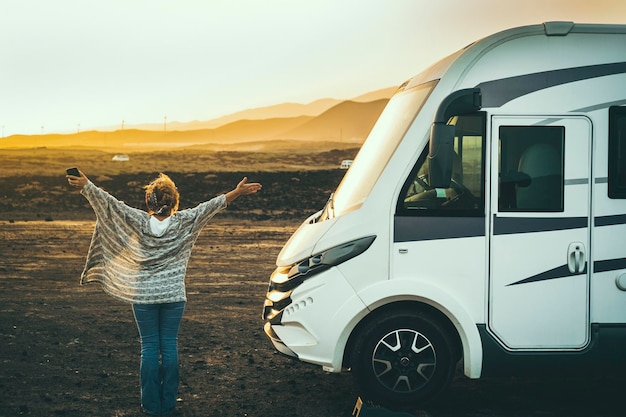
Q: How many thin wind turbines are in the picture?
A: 5